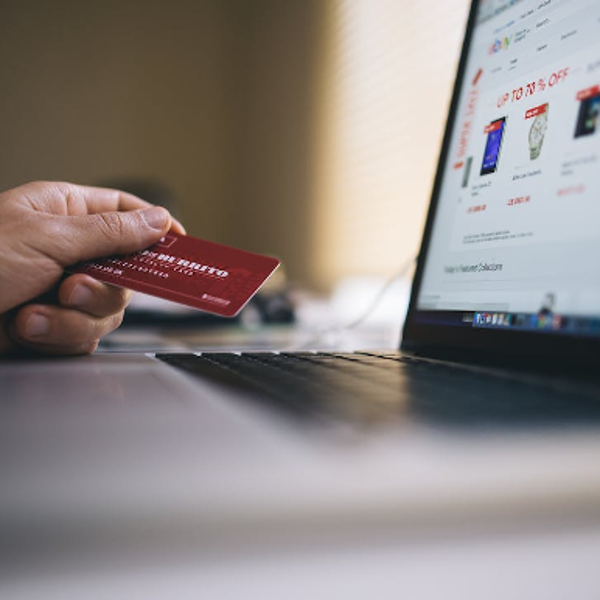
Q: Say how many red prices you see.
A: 3